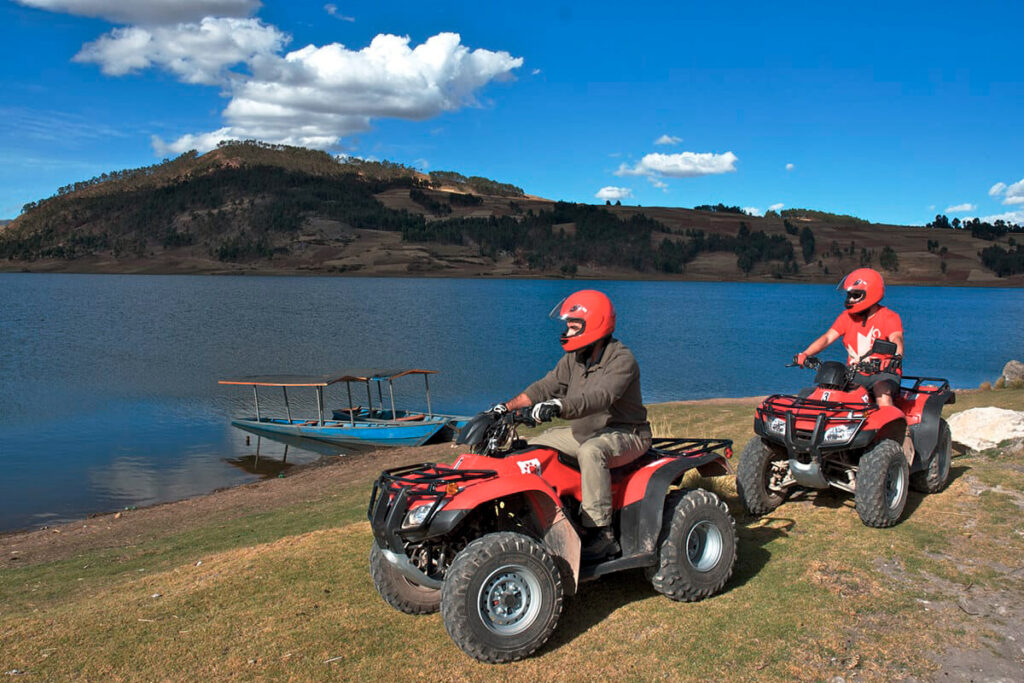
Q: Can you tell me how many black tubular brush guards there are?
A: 2